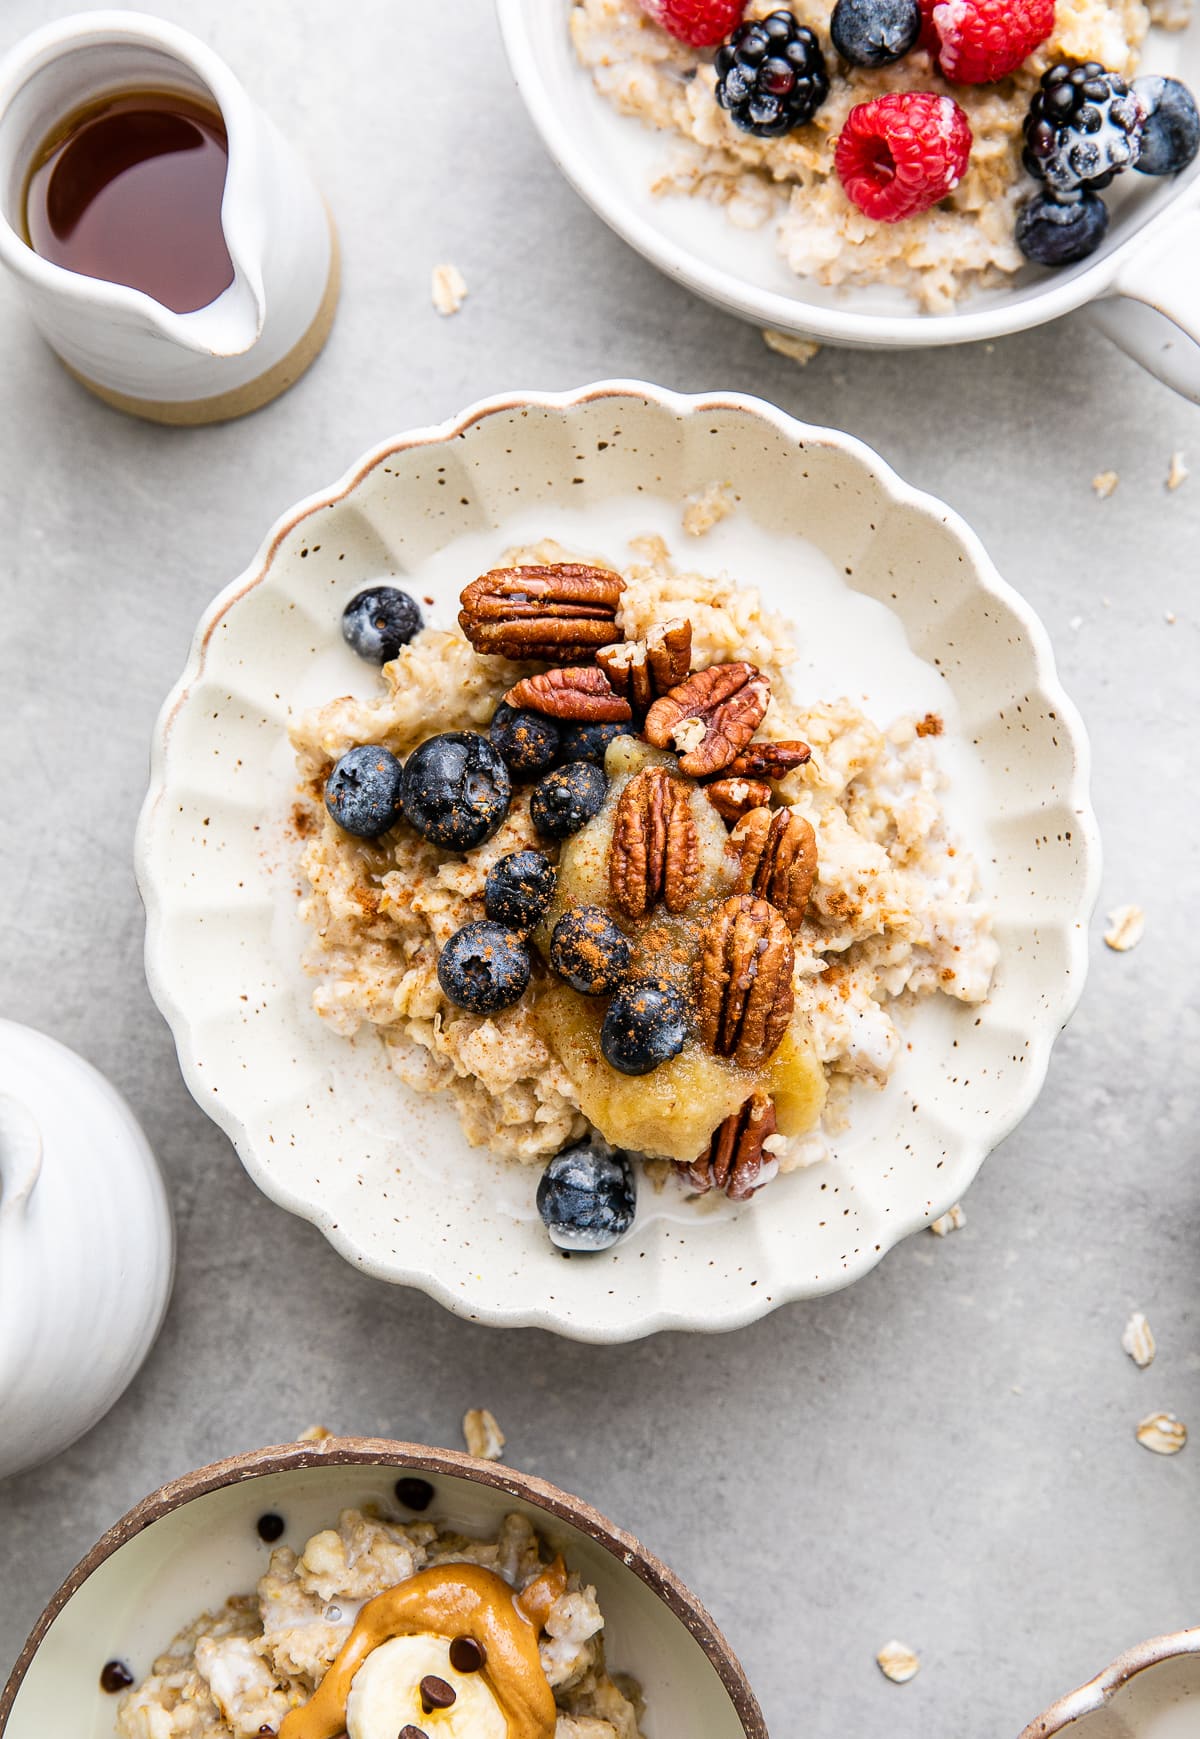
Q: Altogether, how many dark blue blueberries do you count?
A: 14